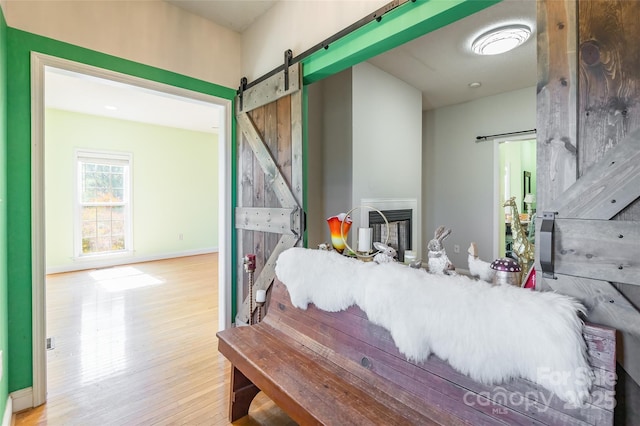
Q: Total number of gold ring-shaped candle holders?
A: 1